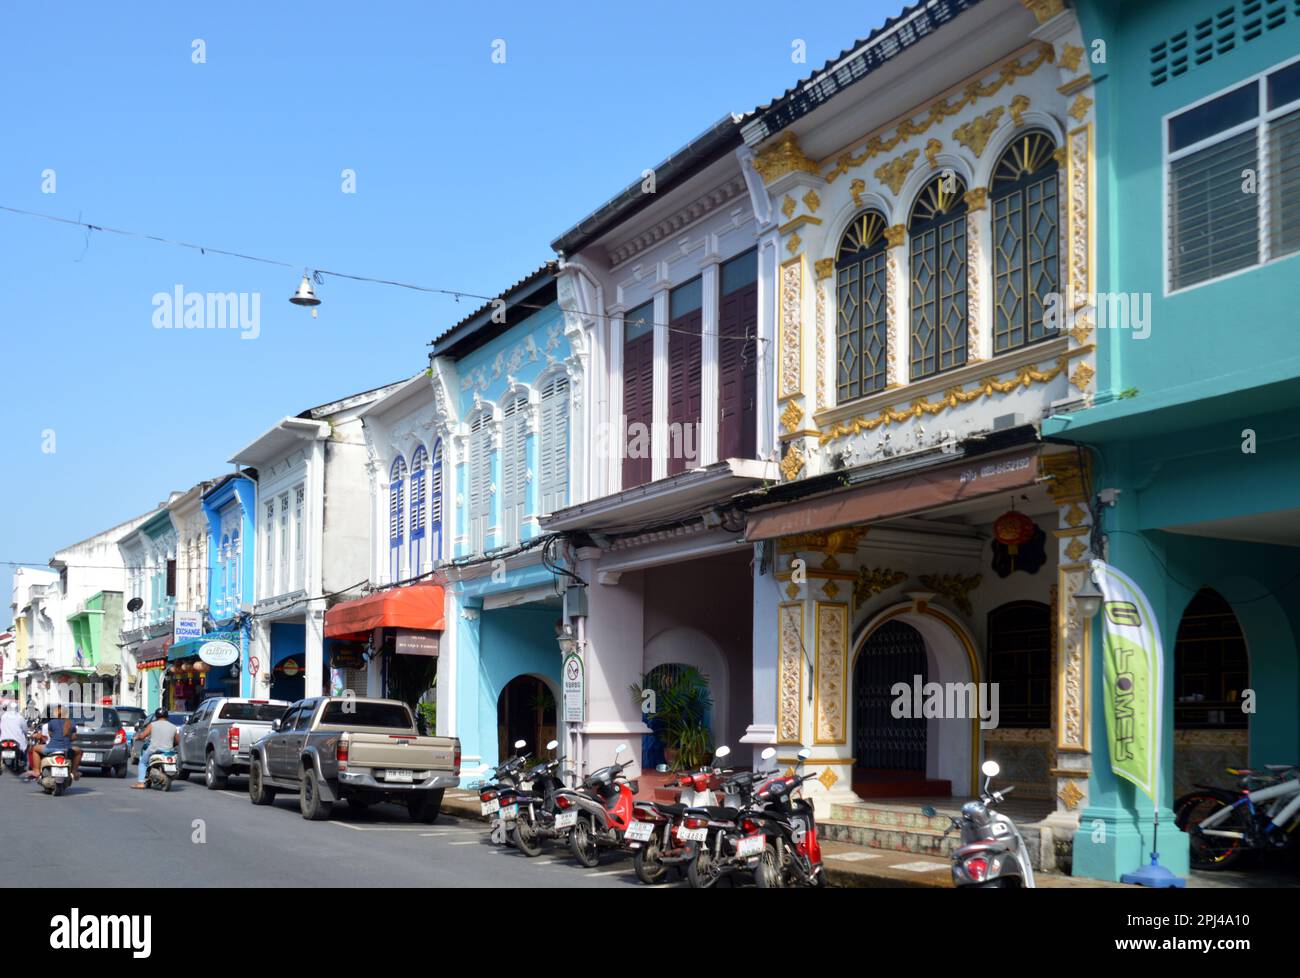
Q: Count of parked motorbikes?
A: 7